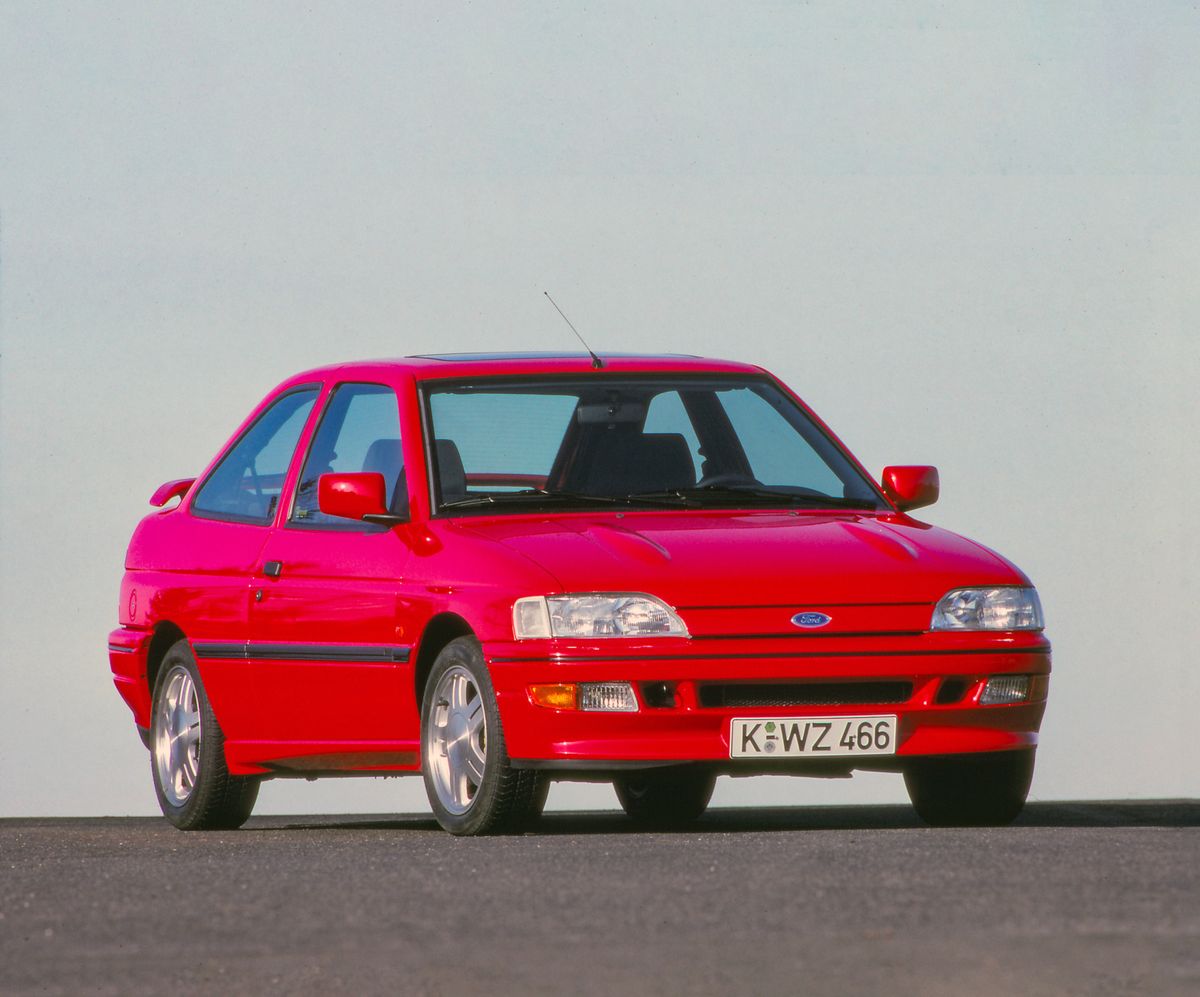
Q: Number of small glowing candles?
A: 0